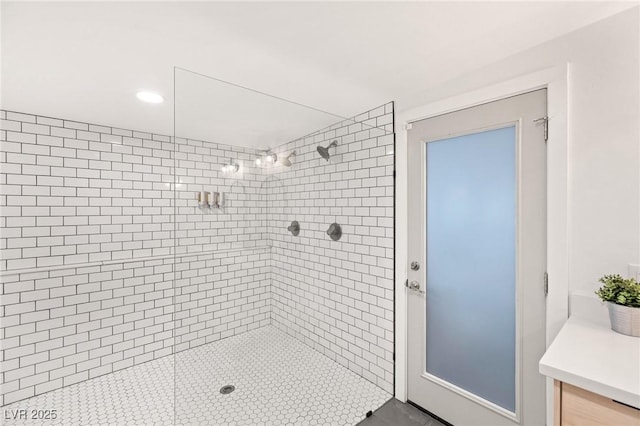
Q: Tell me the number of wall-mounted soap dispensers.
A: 3